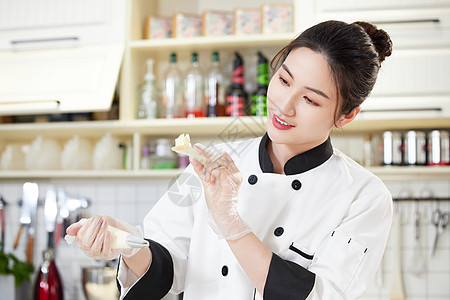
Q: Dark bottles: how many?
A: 2